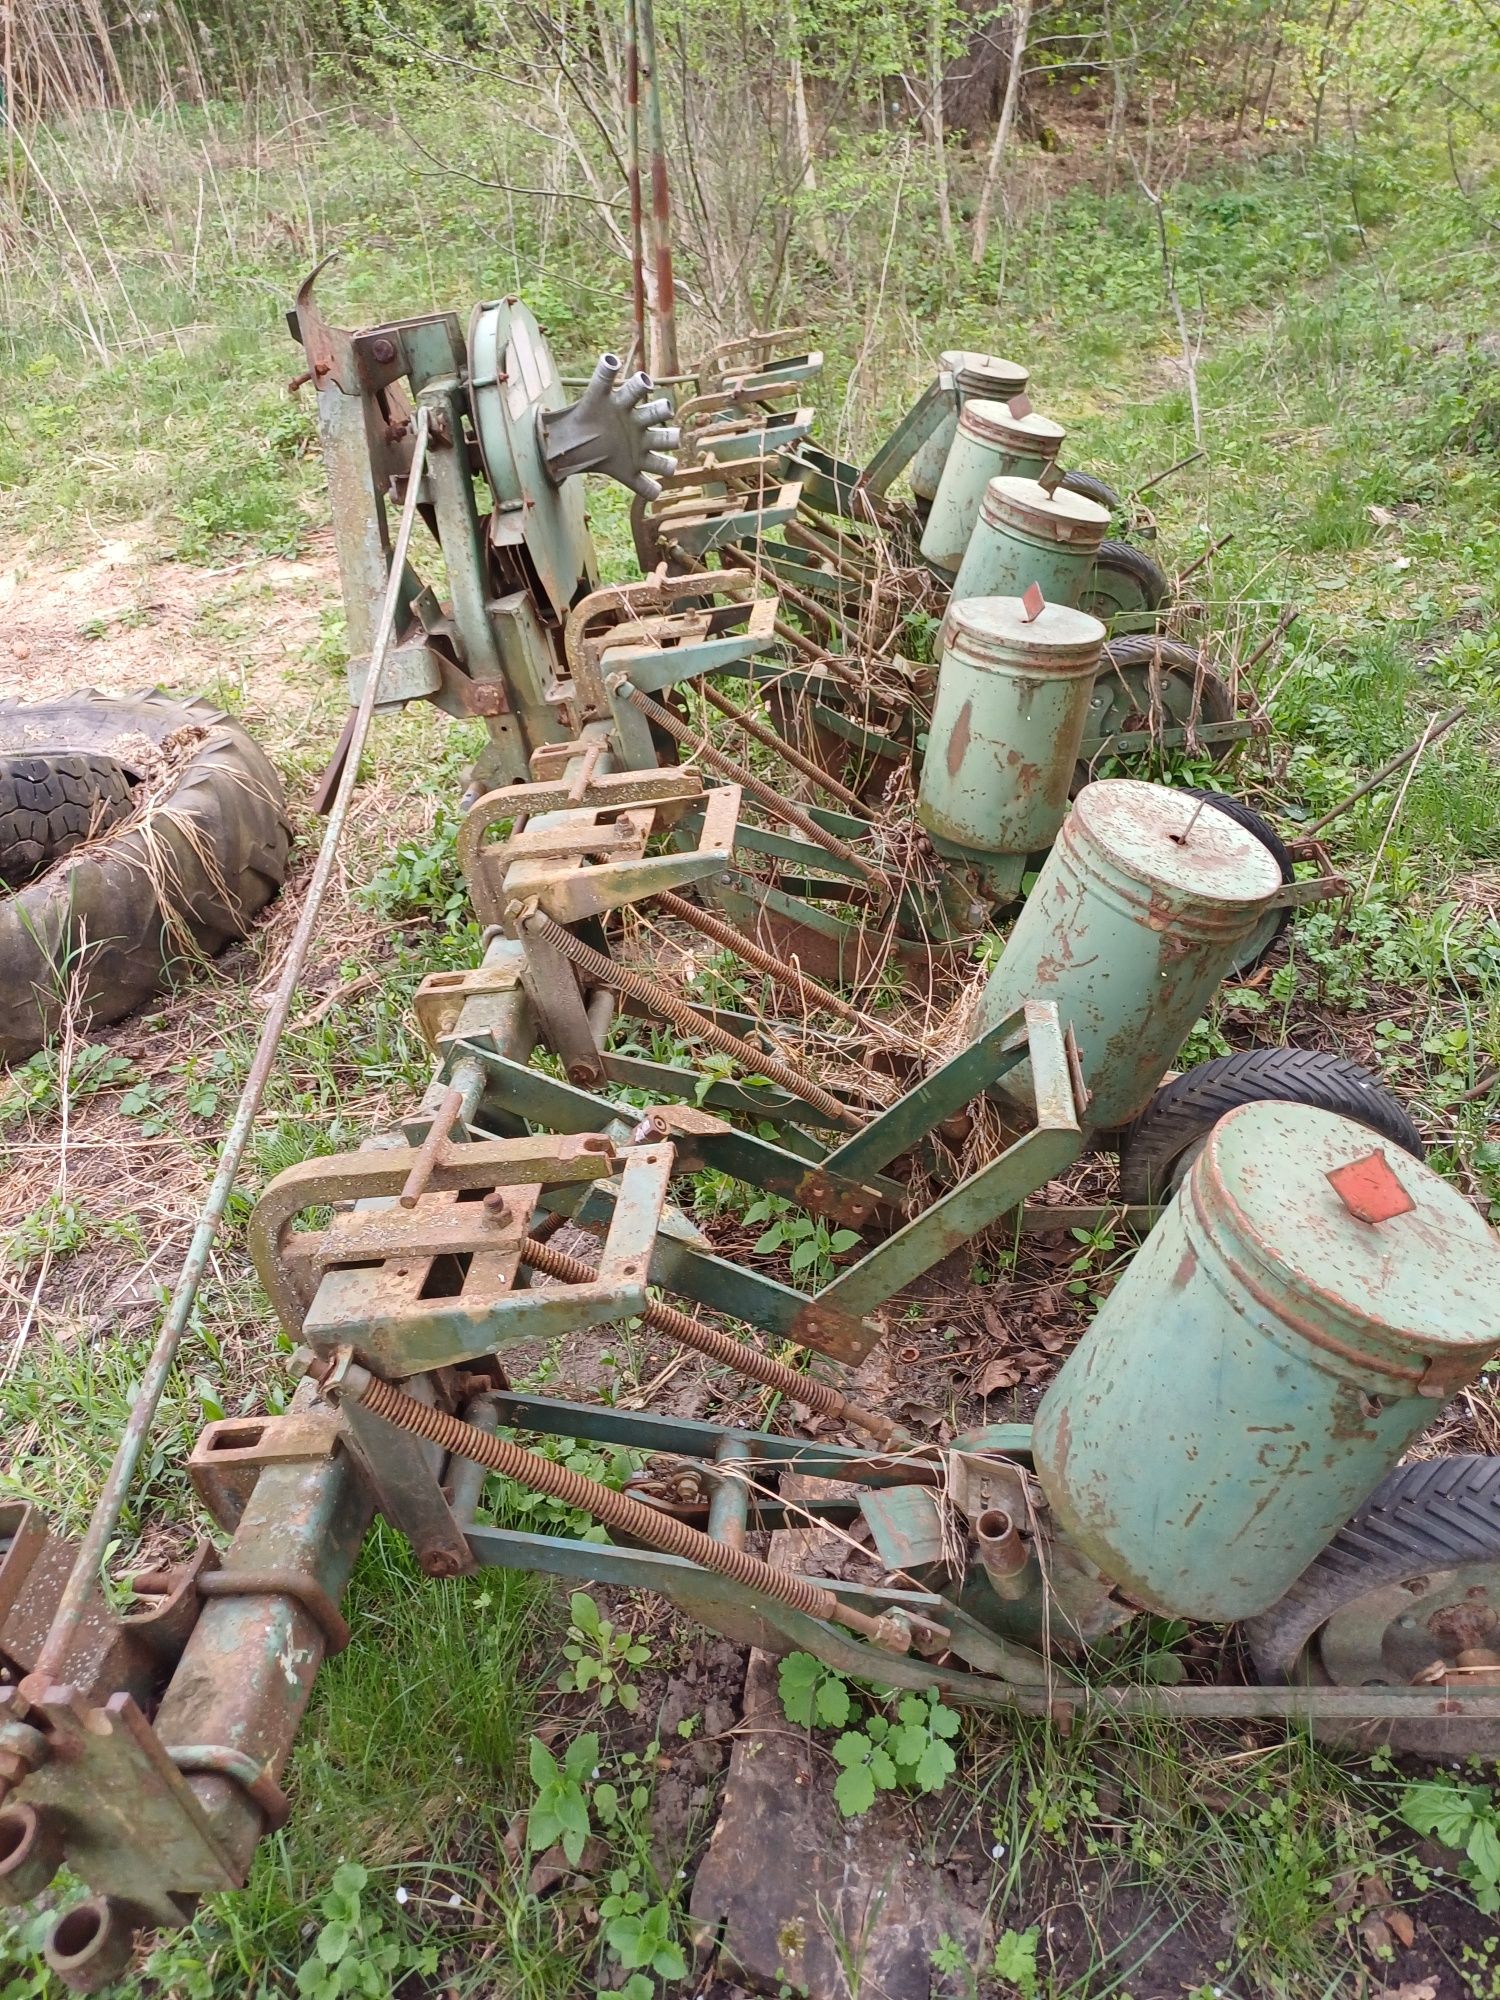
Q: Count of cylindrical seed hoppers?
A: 6